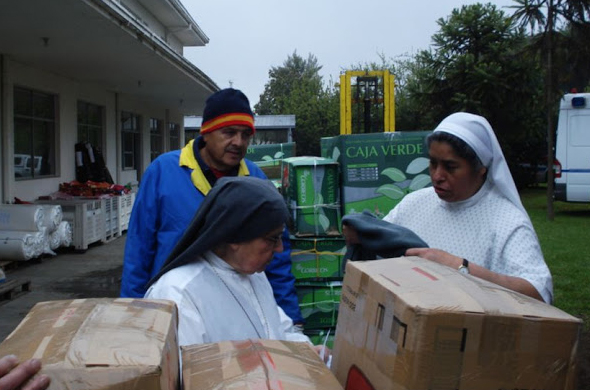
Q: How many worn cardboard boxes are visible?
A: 3